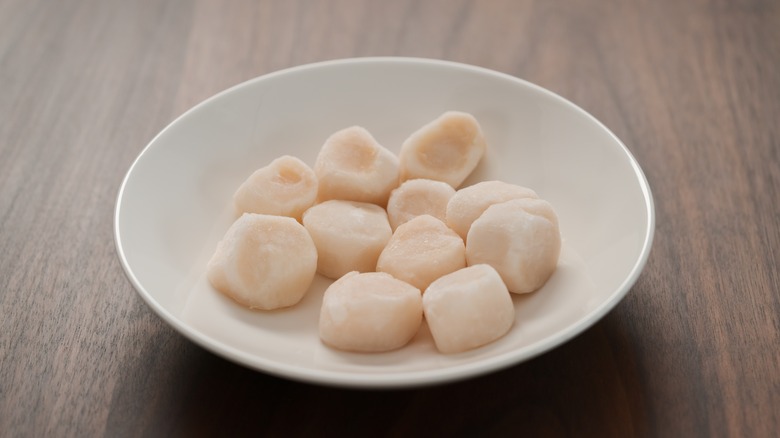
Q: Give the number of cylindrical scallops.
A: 11